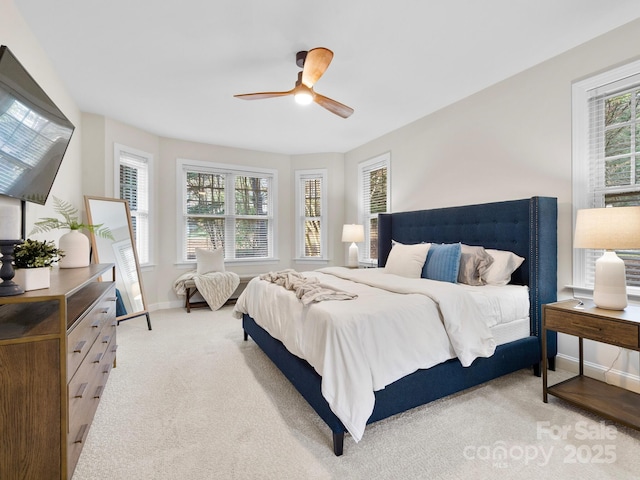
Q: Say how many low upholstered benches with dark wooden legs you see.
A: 1